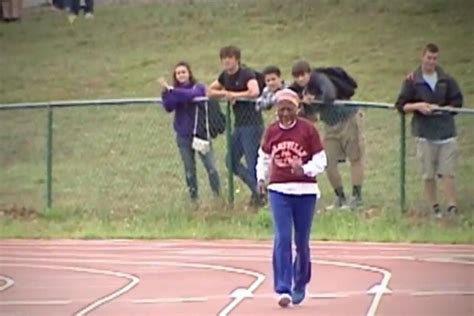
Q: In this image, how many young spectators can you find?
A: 5